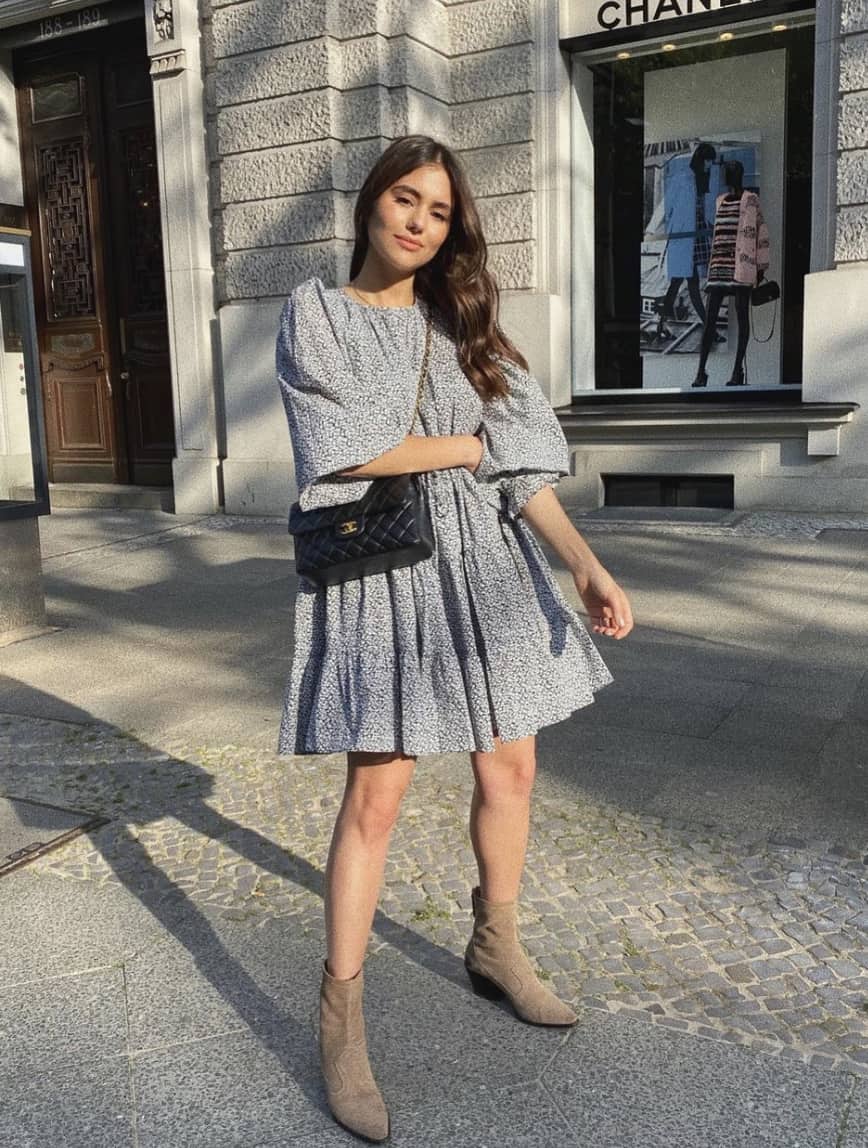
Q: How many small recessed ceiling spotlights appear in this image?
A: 4